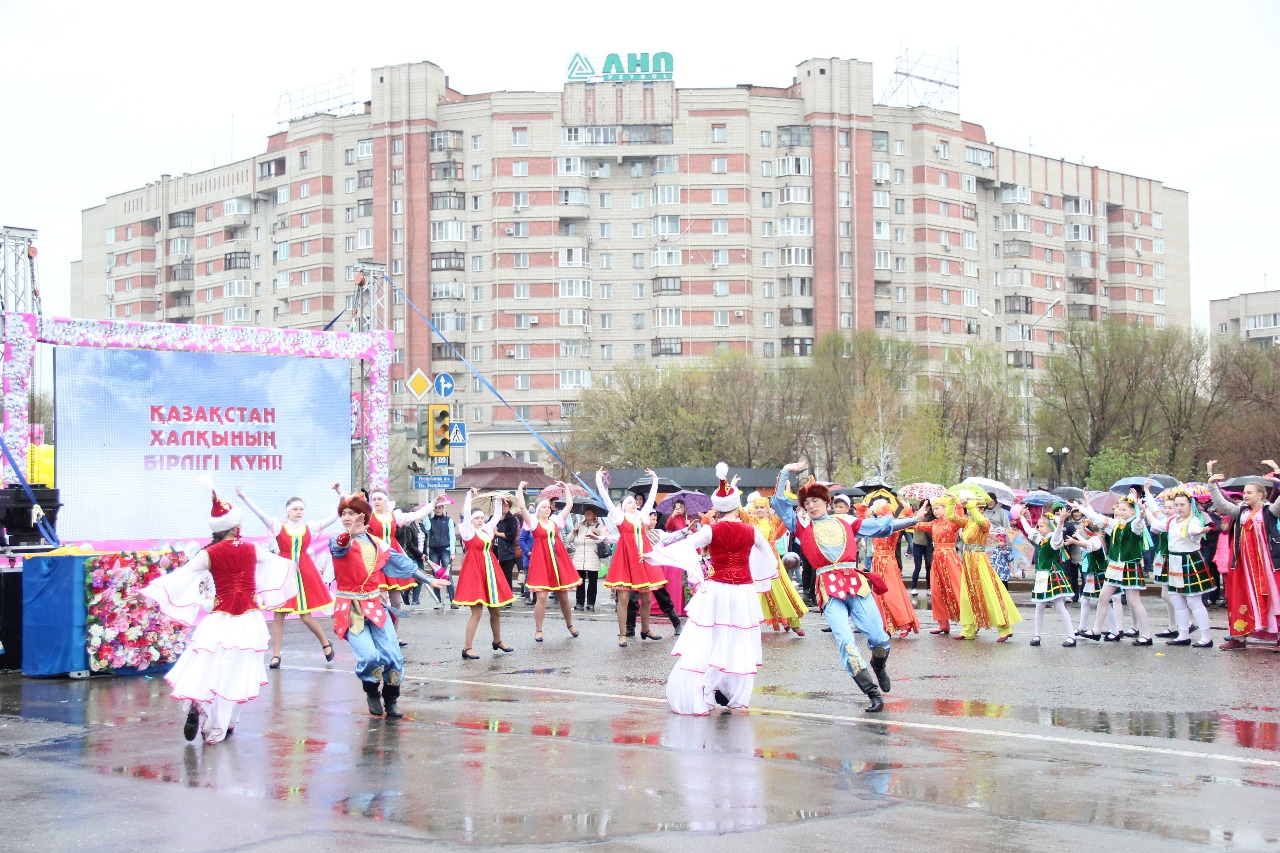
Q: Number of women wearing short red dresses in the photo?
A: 5